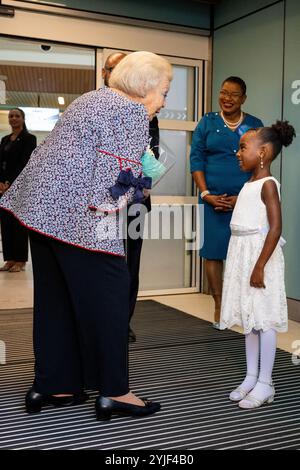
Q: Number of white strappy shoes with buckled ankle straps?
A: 2